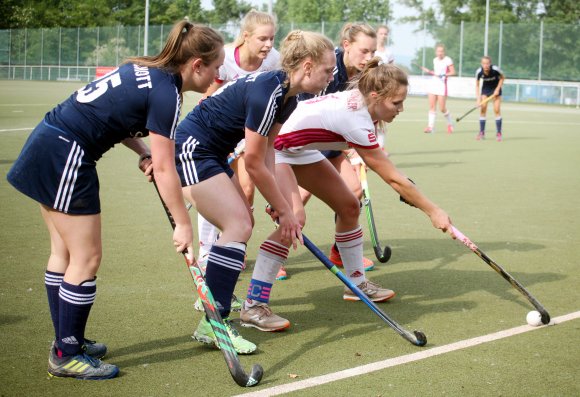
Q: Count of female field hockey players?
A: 8